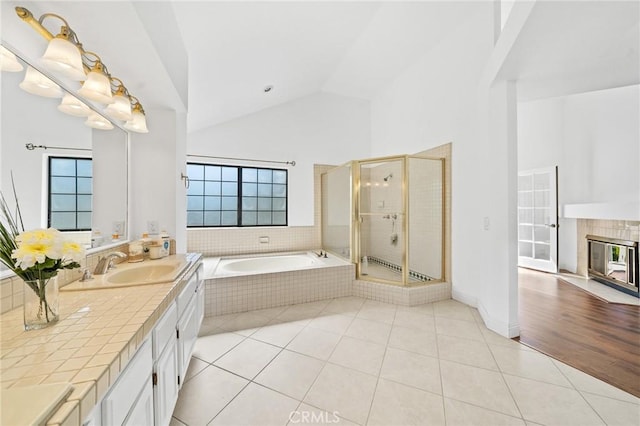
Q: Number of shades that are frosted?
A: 4